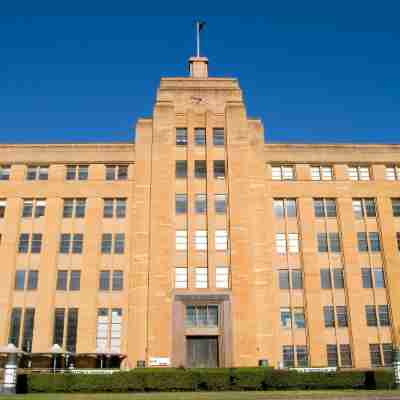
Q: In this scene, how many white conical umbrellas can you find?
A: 2